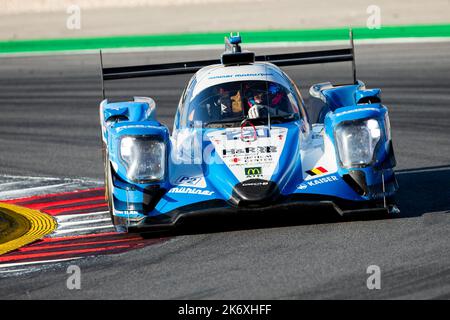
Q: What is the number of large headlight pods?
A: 2